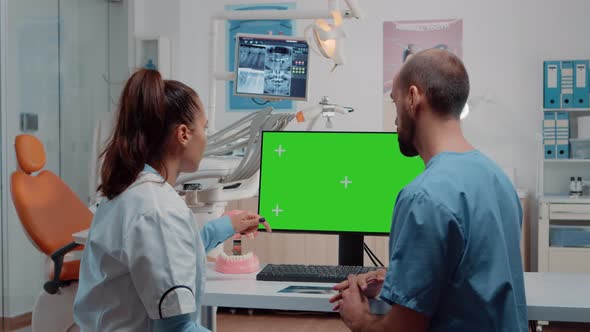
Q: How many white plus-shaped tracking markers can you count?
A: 3